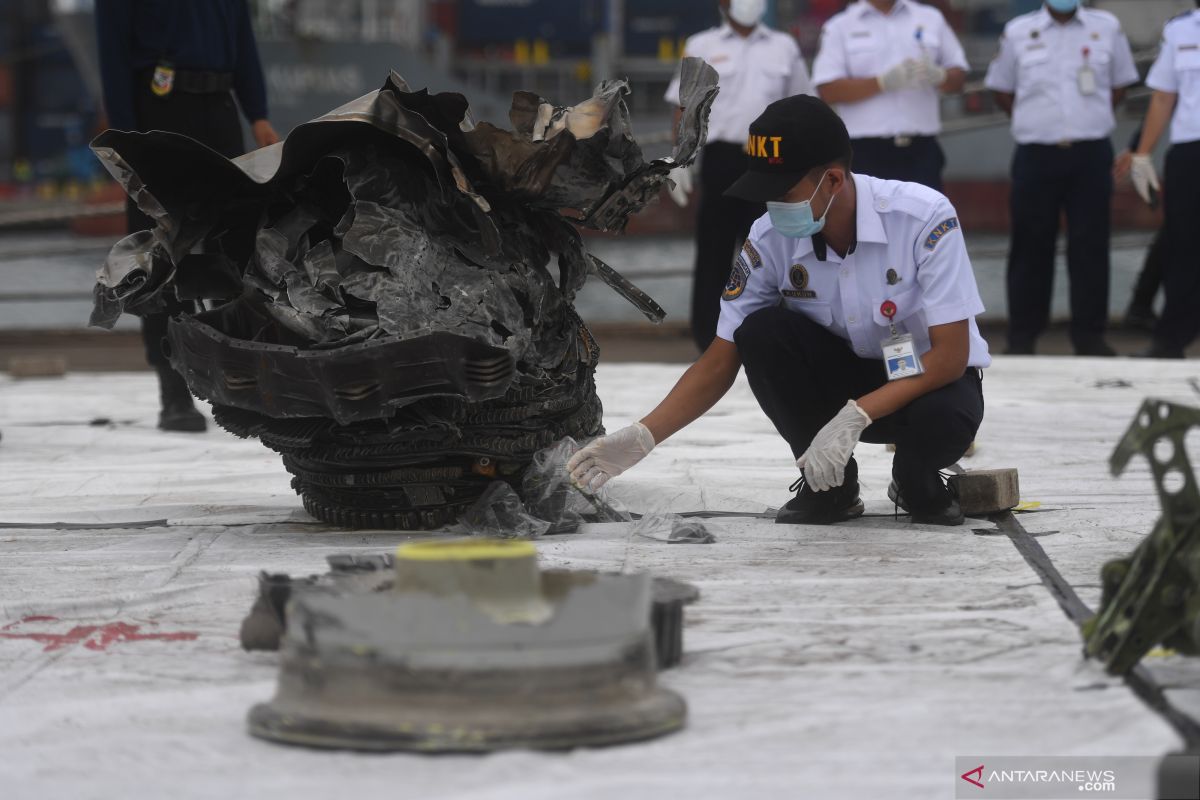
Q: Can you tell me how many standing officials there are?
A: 5